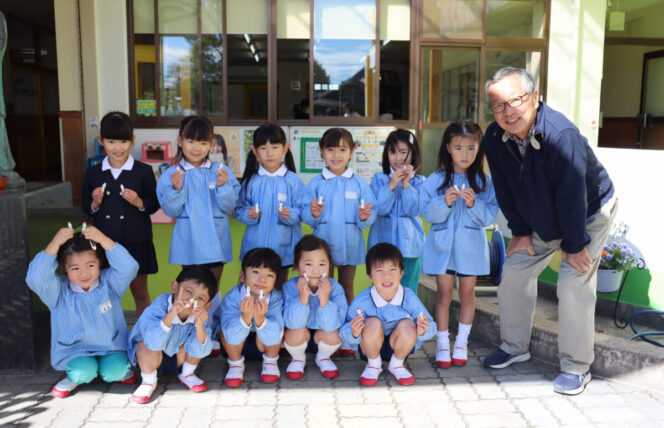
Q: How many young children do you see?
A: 11